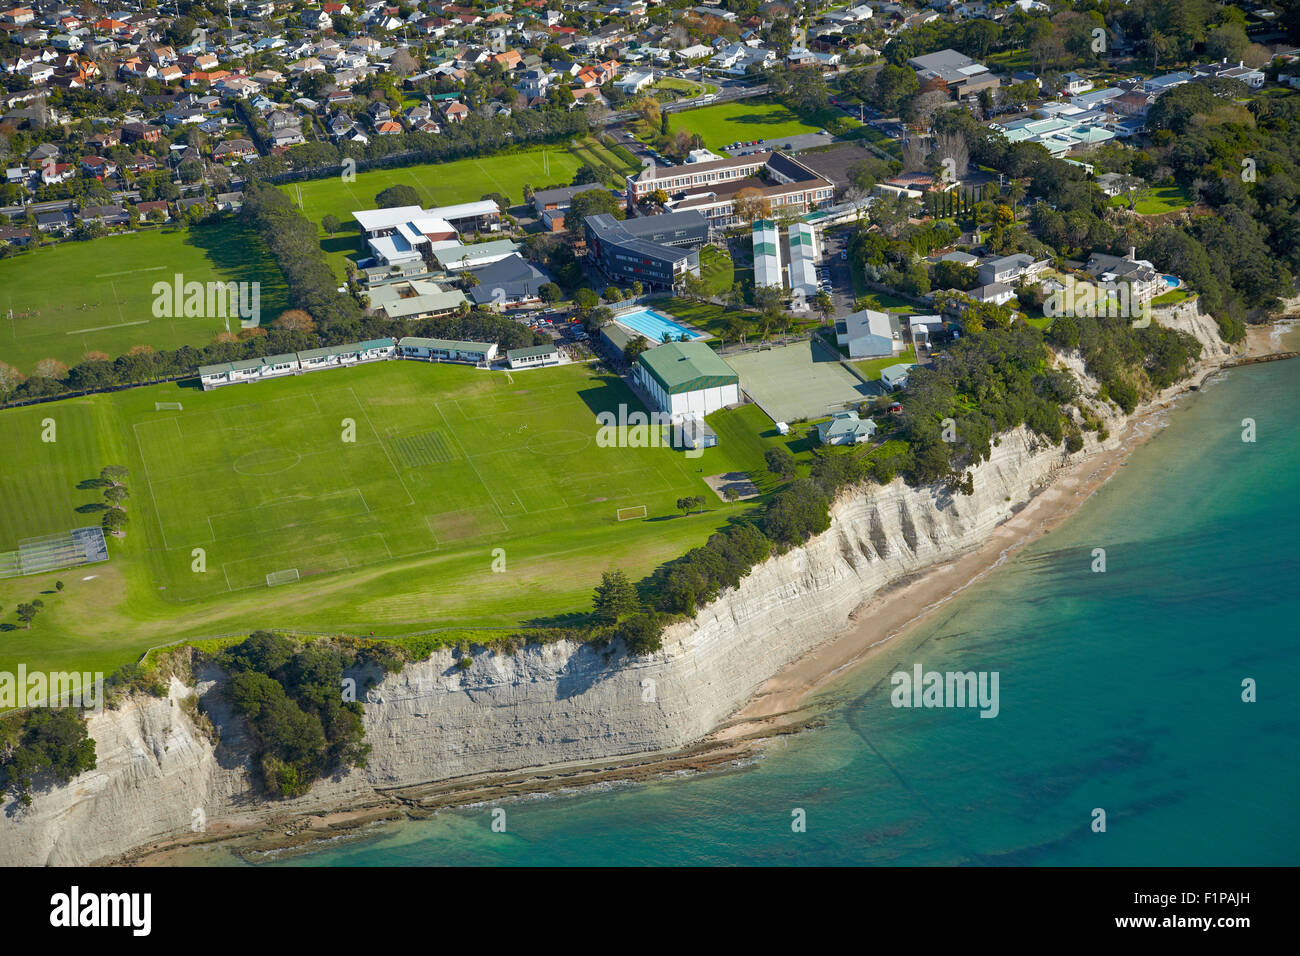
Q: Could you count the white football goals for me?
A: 2